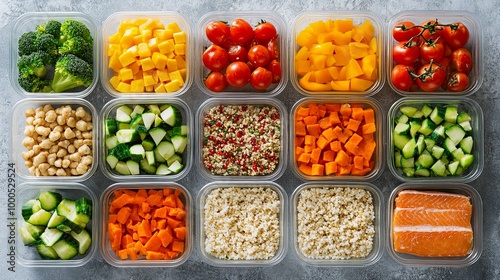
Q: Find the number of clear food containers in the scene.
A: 15